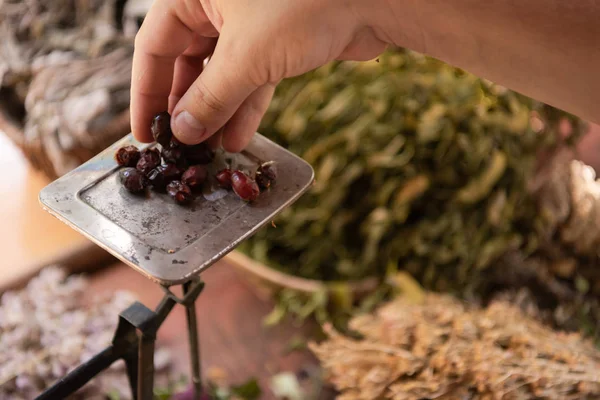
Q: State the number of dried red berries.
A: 12